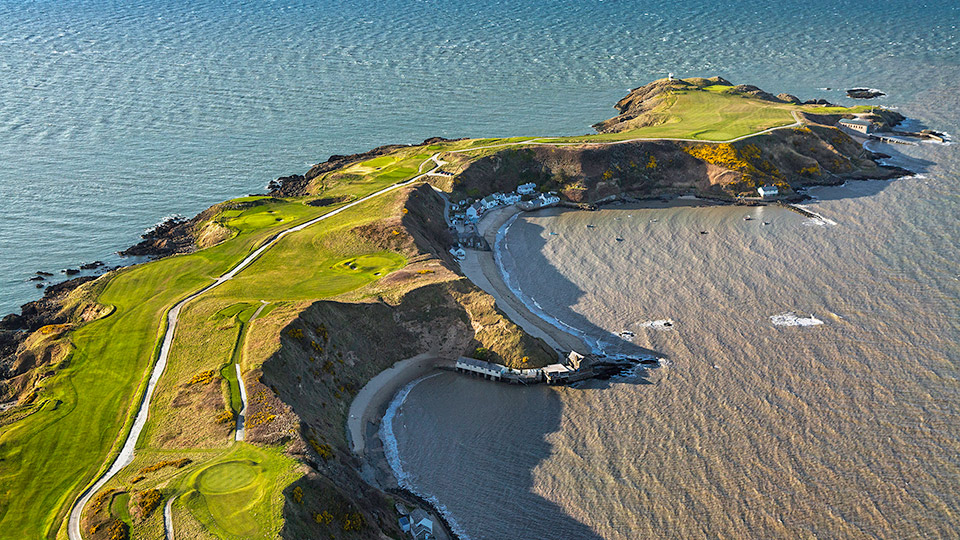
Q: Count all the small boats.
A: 9